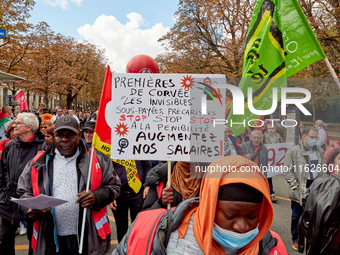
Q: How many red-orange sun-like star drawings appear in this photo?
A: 2